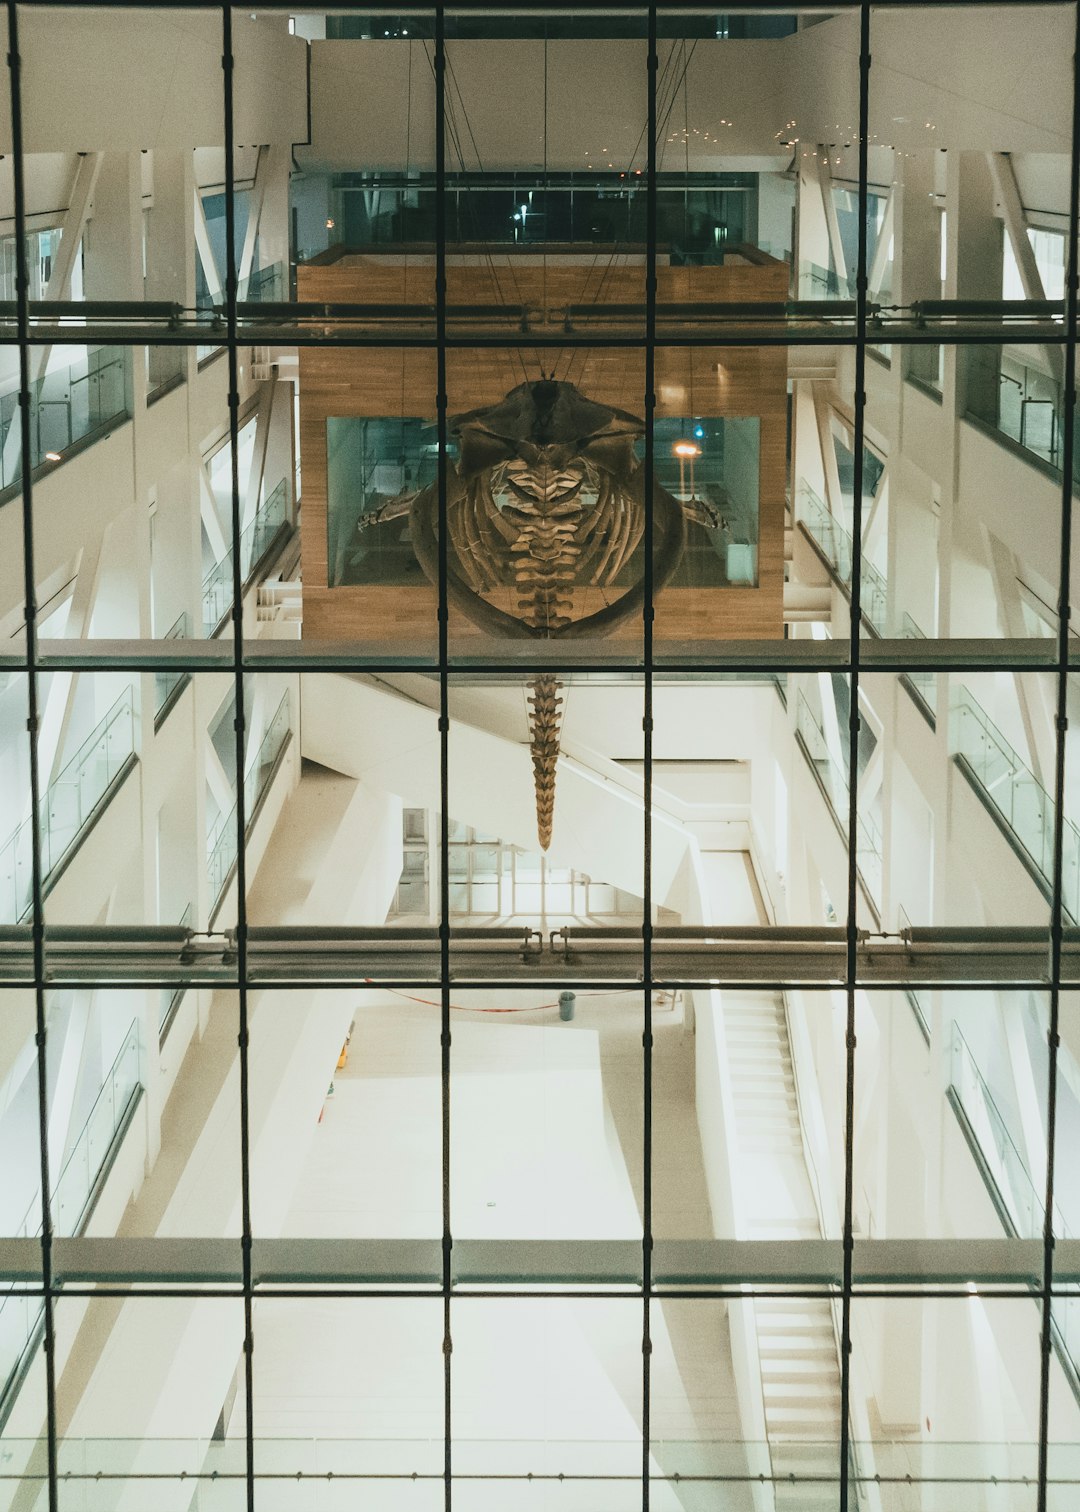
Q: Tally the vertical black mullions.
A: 6